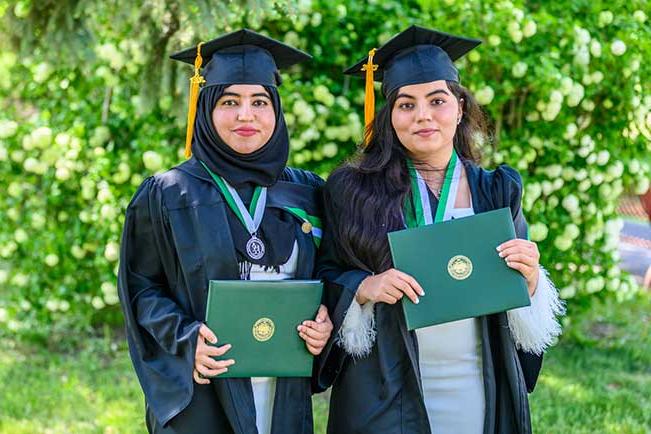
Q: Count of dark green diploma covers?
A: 2